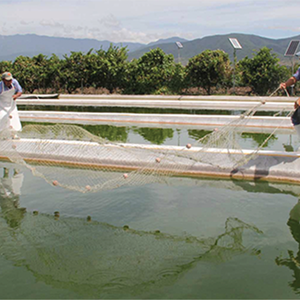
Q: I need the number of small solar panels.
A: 3